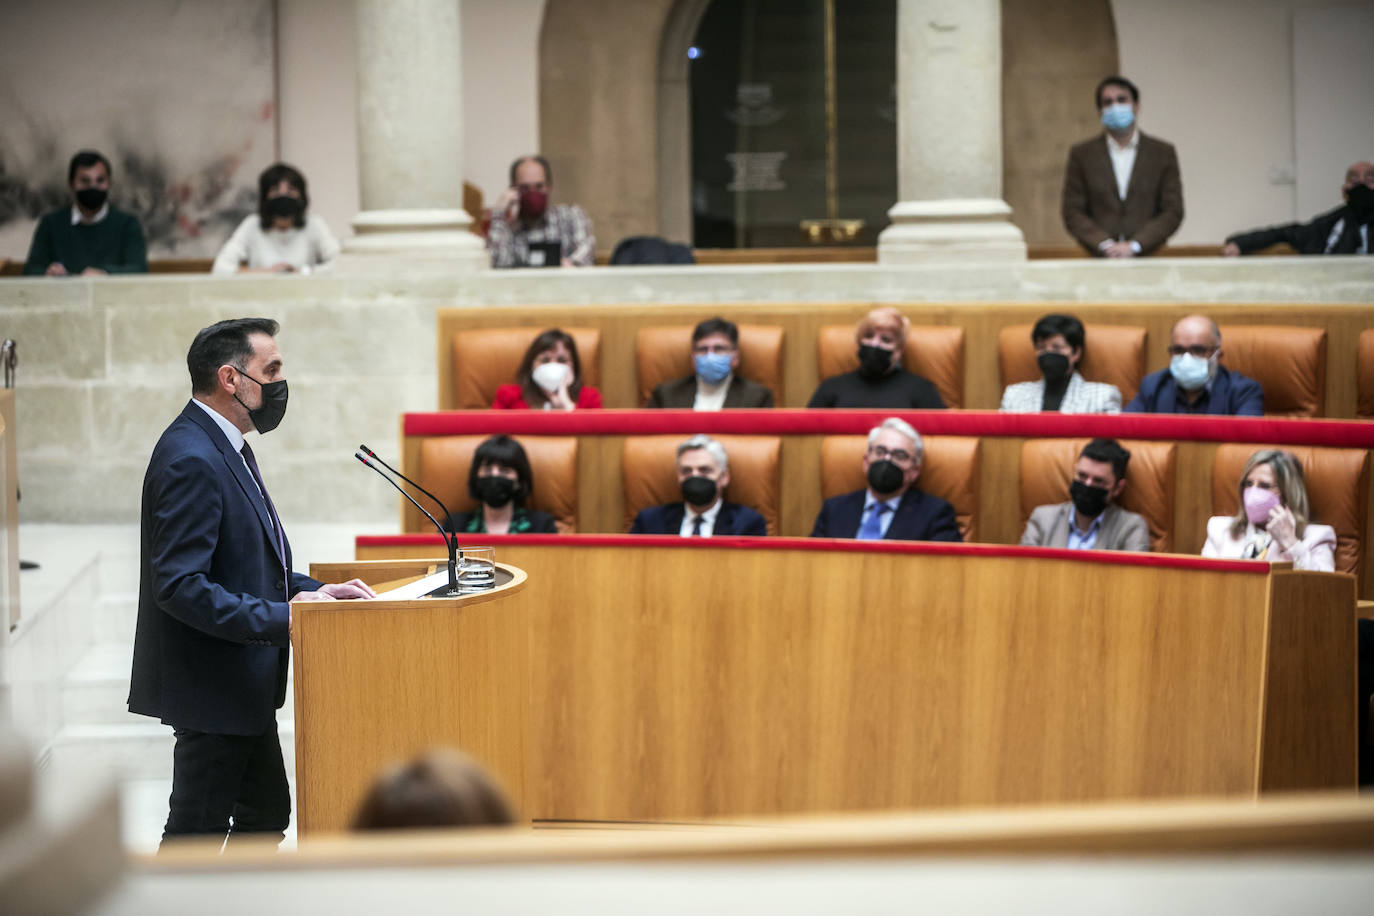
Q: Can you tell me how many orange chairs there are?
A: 11